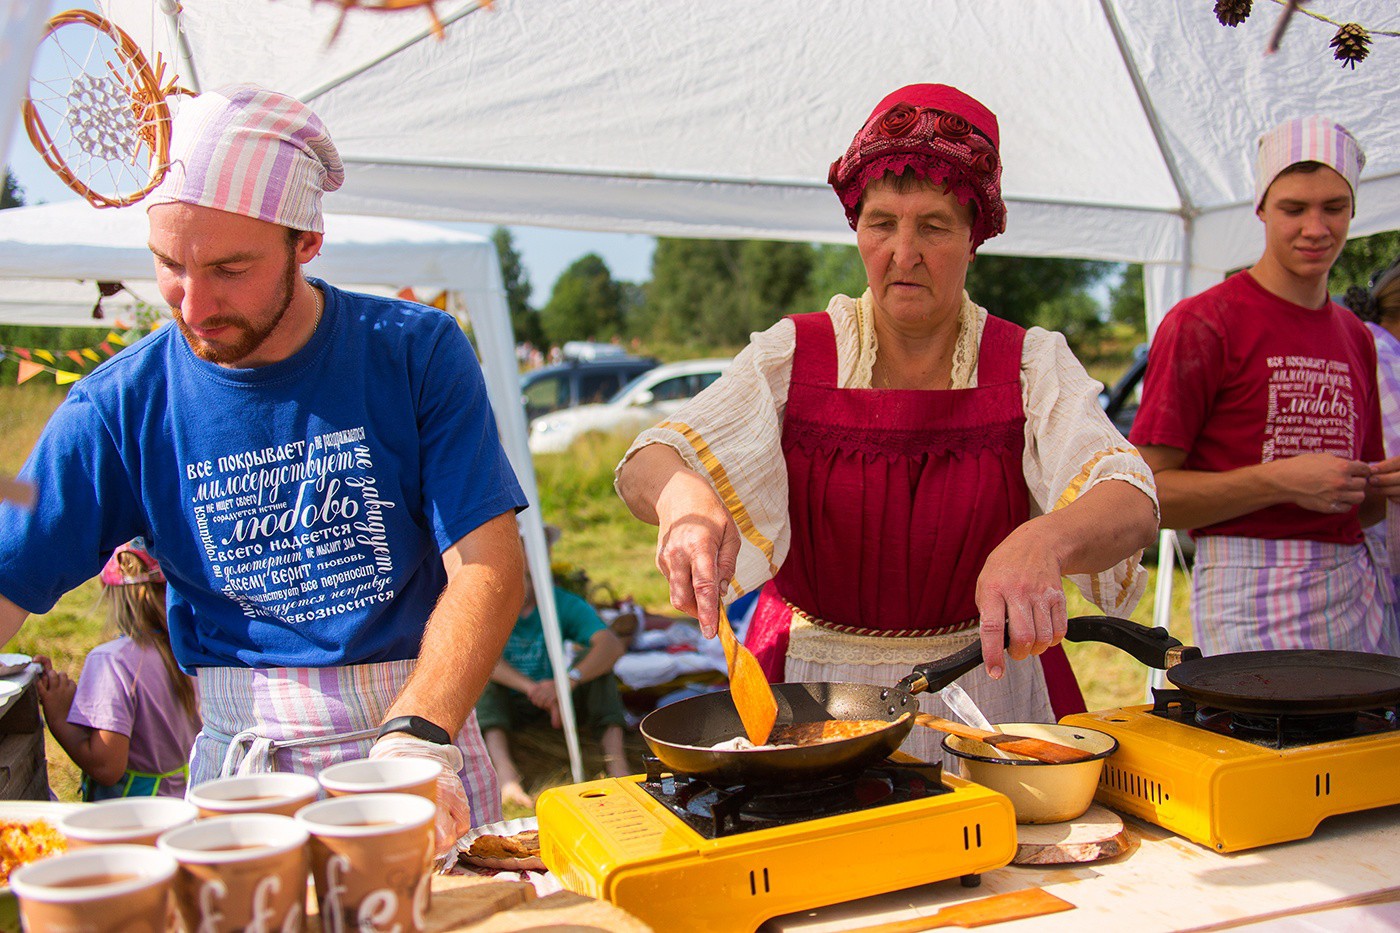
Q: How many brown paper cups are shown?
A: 6